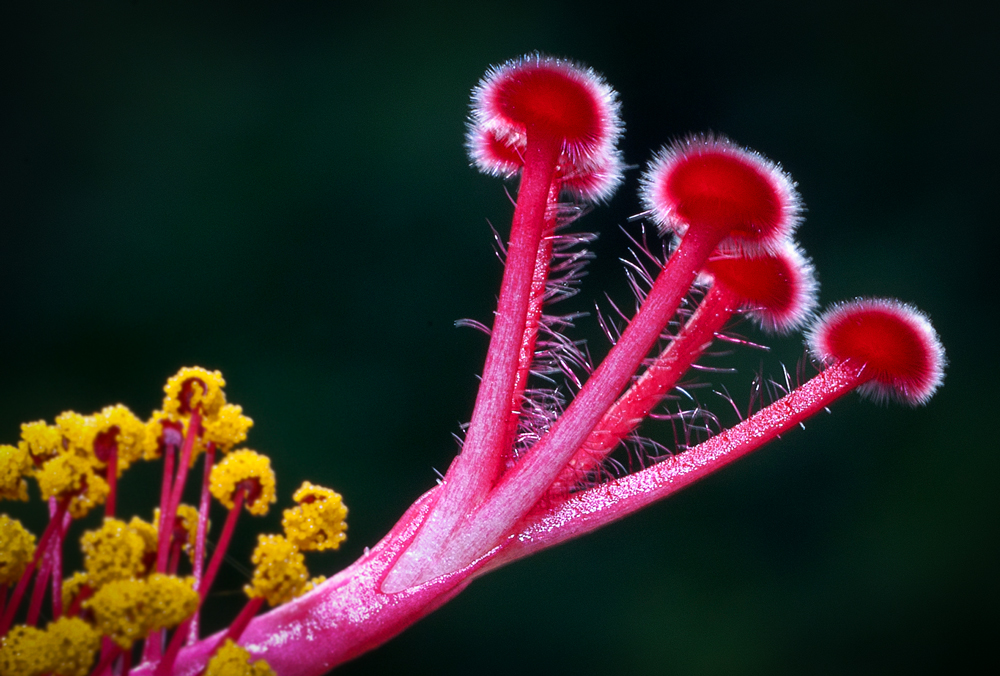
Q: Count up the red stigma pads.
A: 5